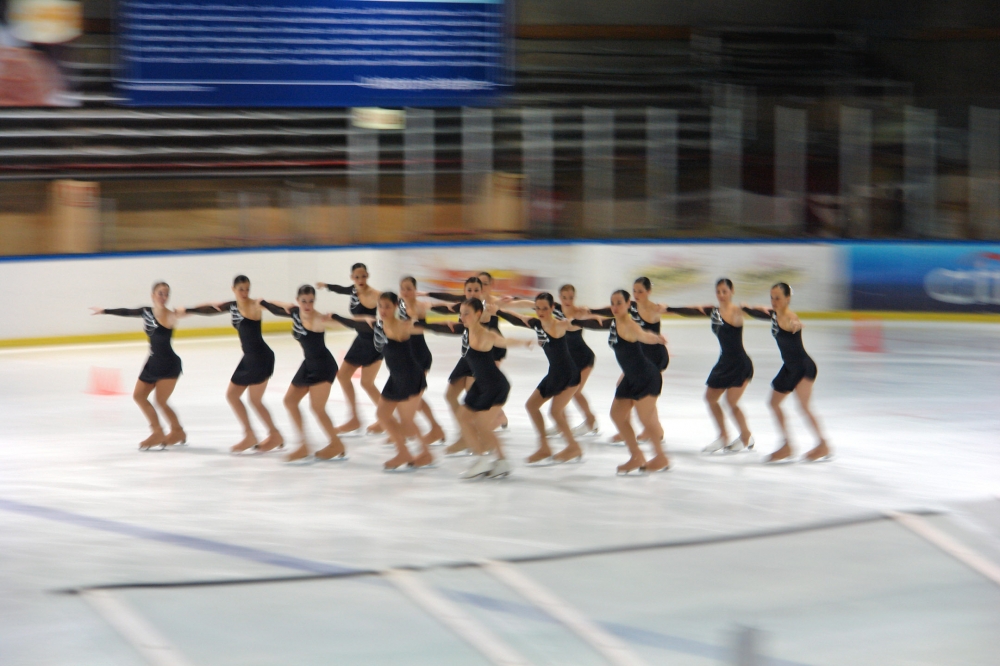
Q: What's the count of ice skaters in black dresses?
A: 15